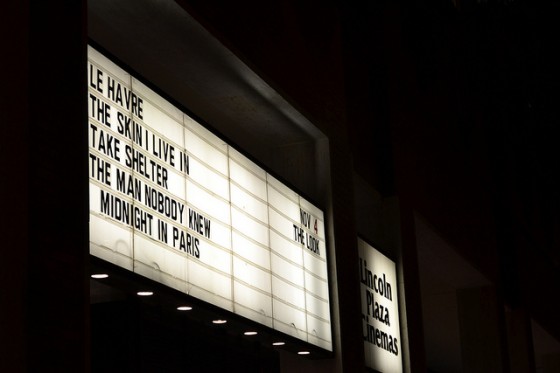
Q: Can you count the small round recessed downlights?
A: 7